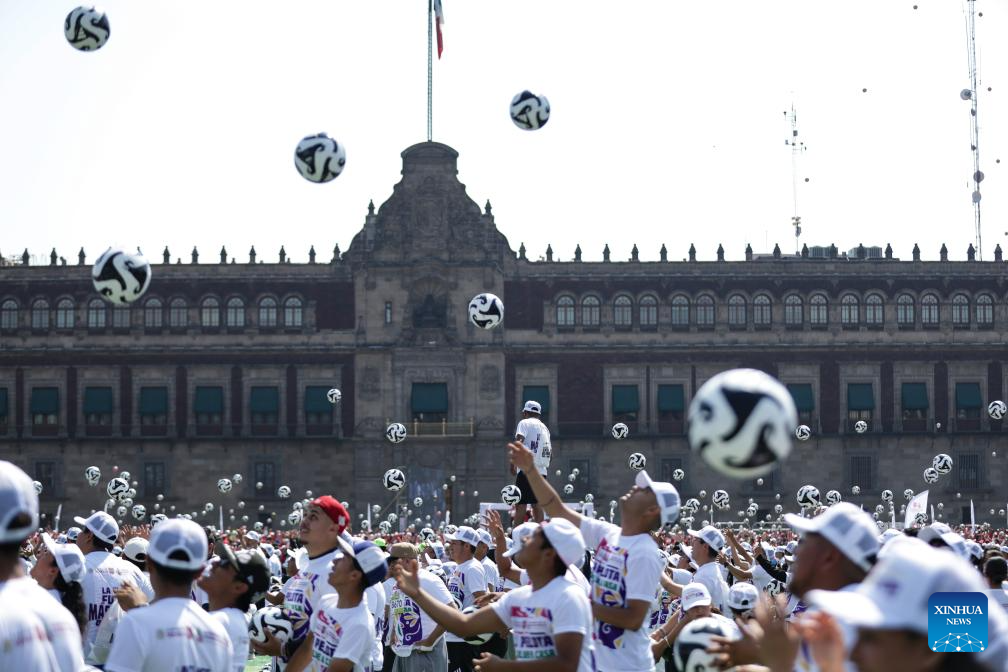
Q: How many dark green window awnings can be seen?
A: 15